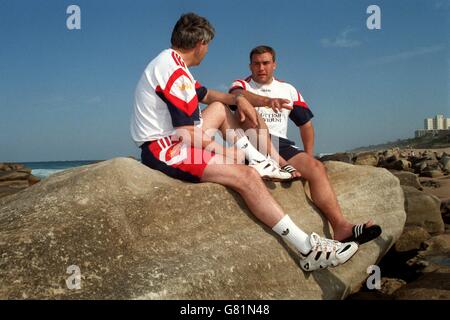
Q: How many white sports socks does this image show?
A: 2